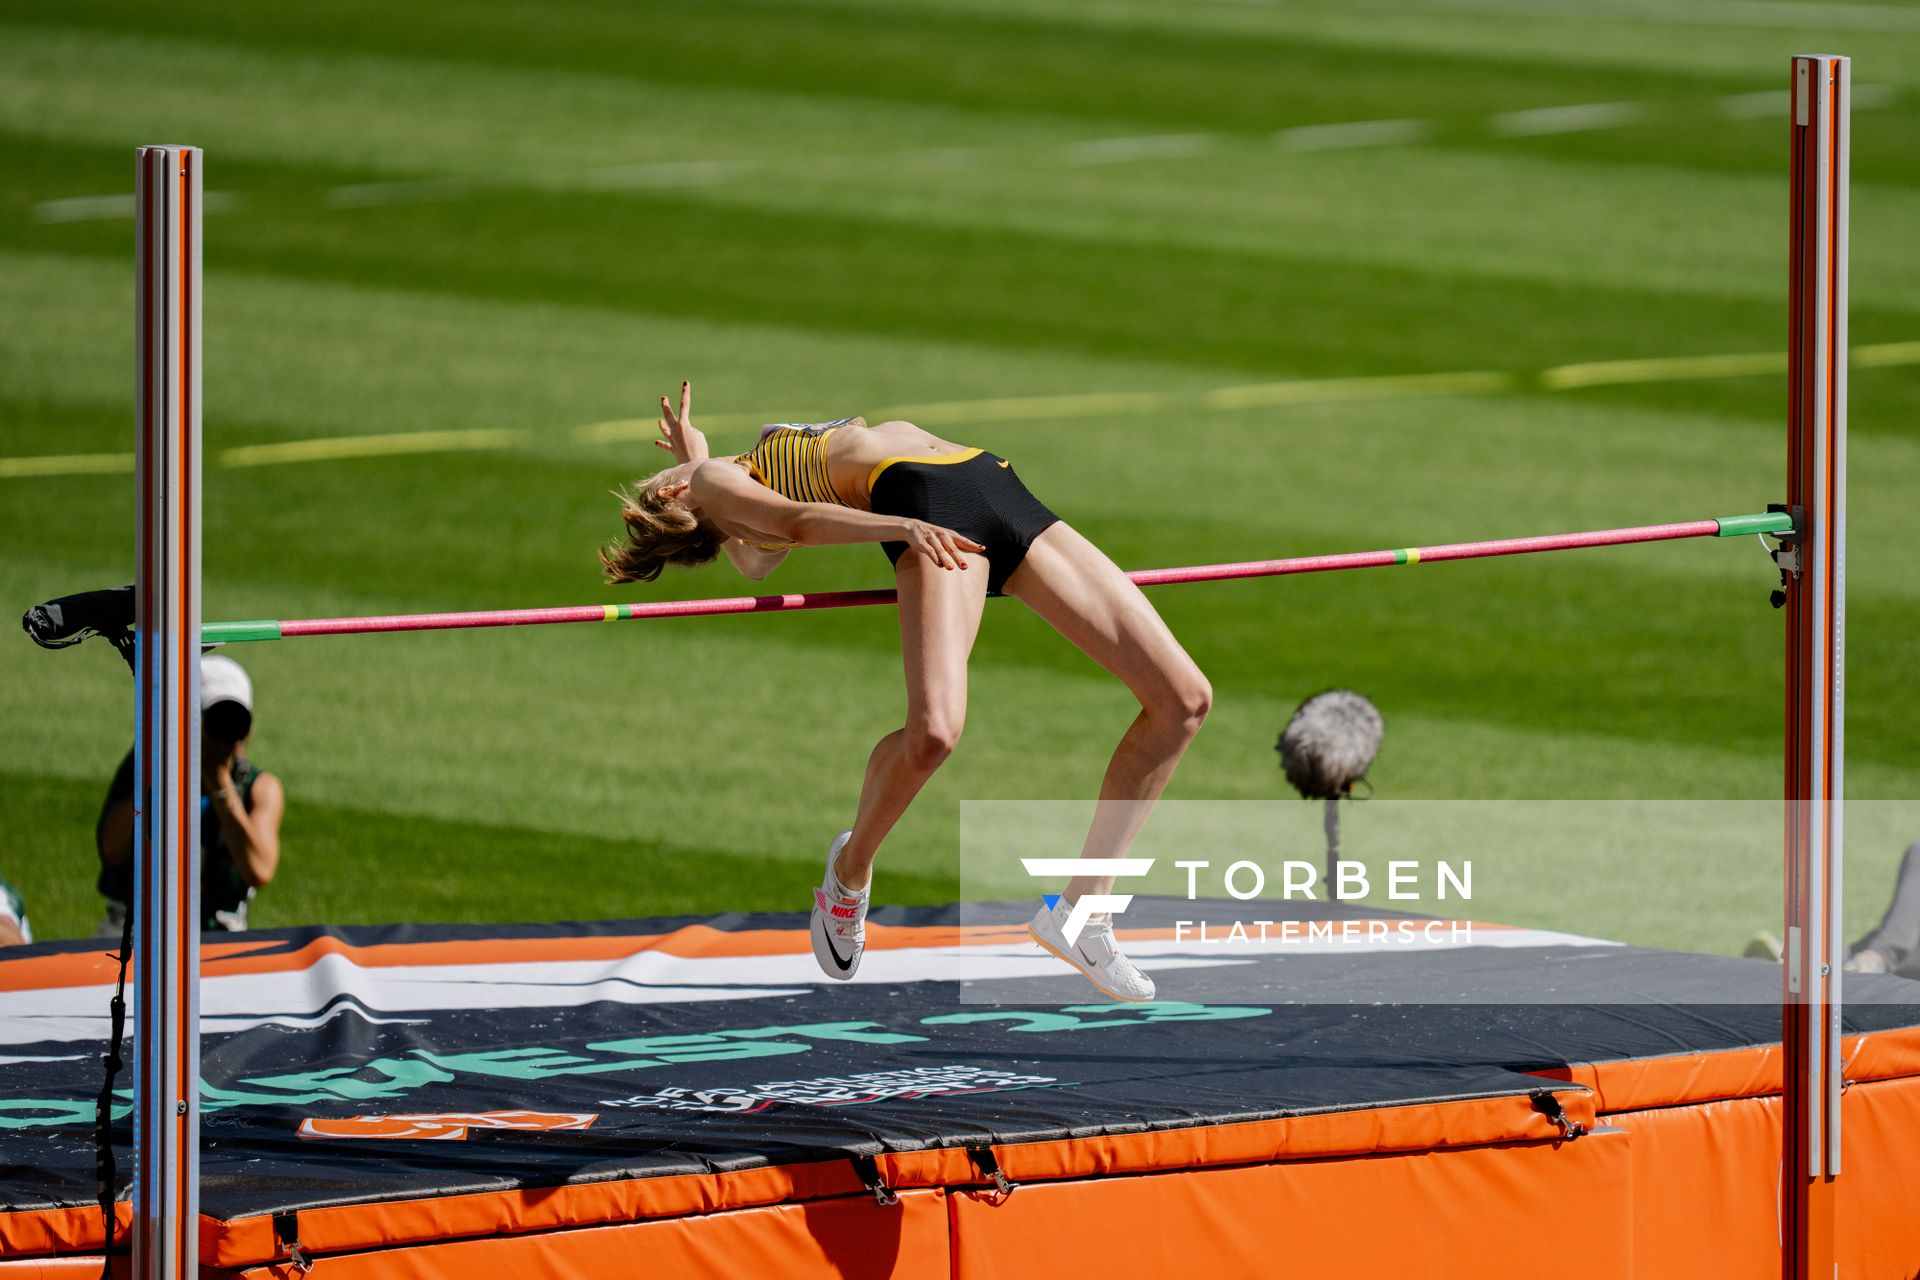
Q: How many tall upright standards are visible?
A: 2